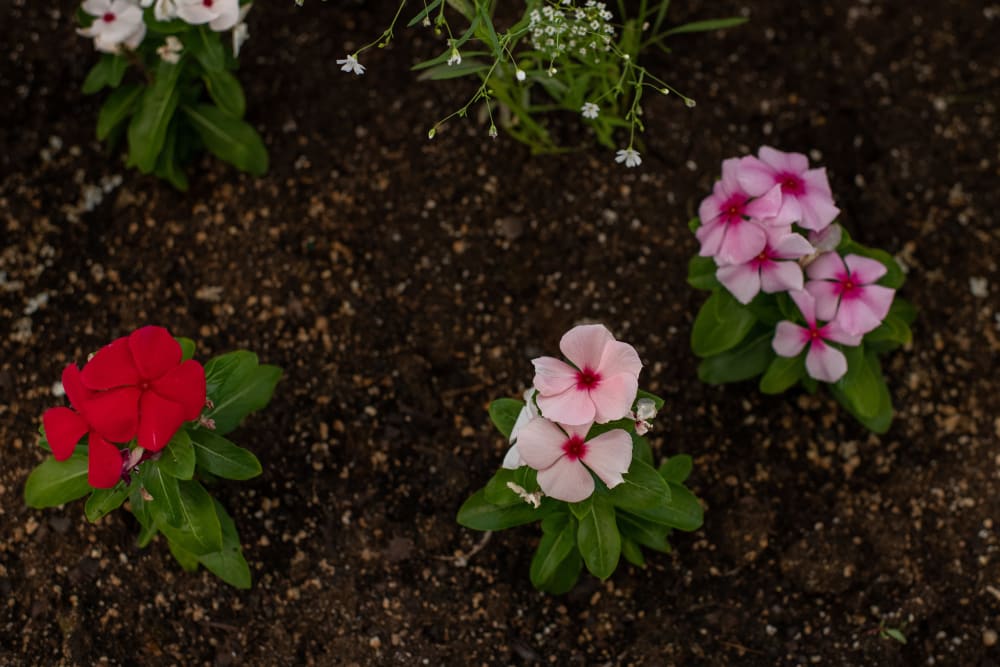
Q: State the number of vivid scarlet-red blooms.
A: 2